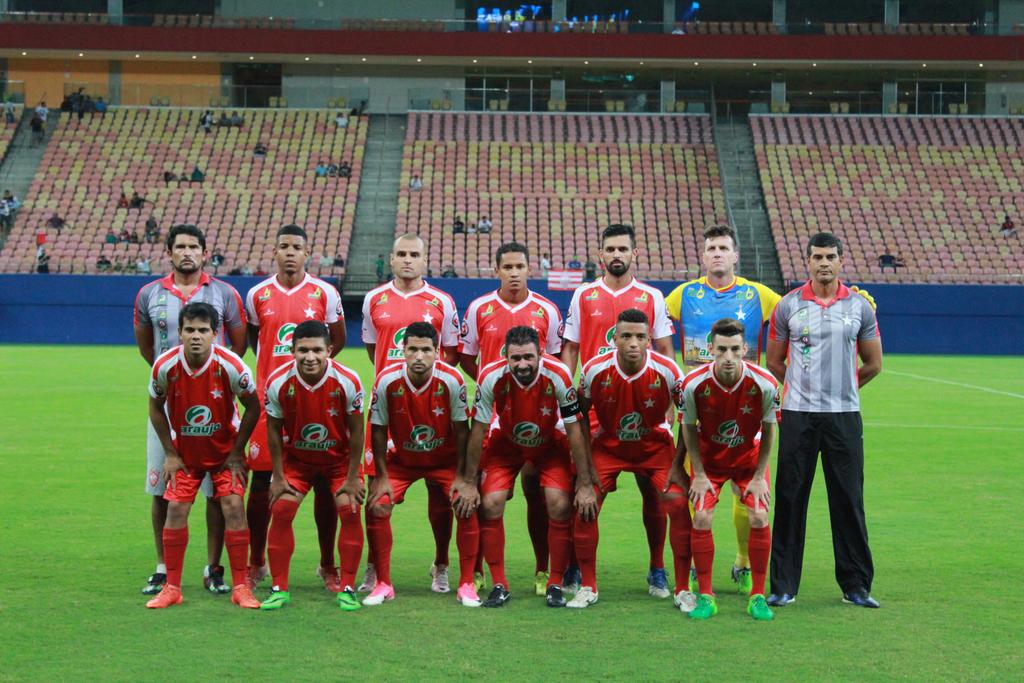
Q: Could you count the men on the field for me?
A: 13